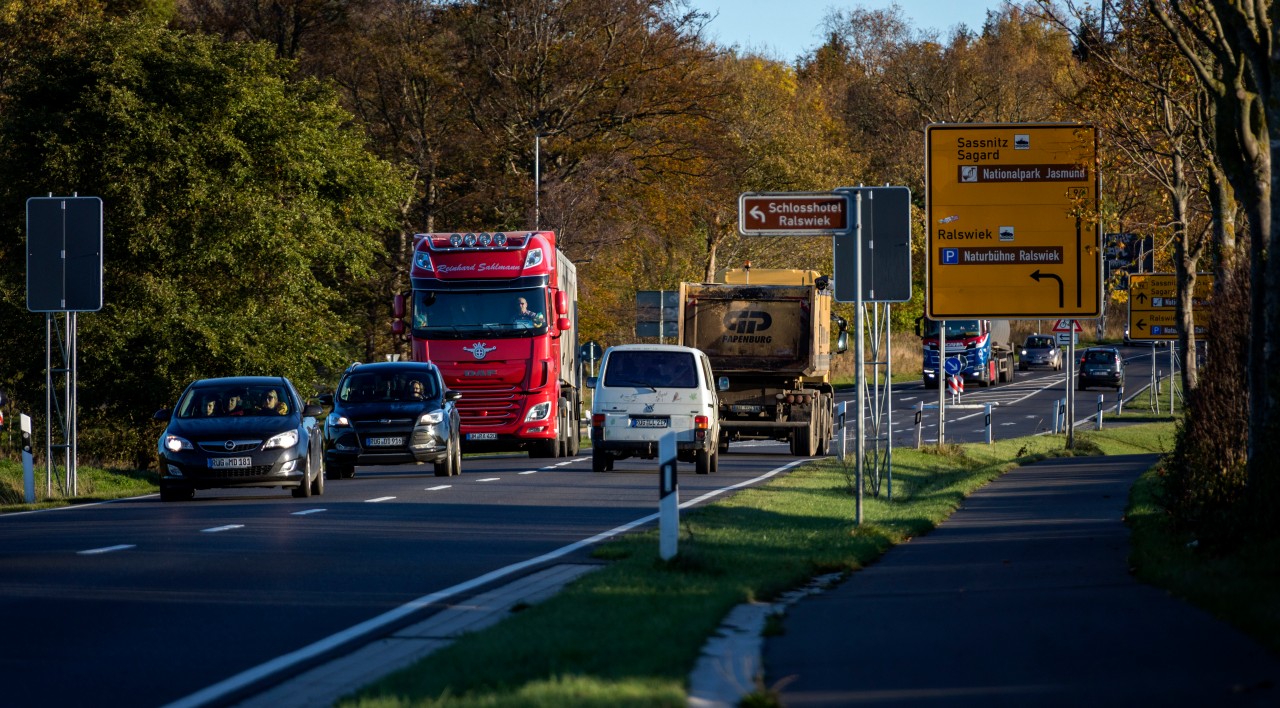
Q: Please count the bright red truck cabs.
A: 1